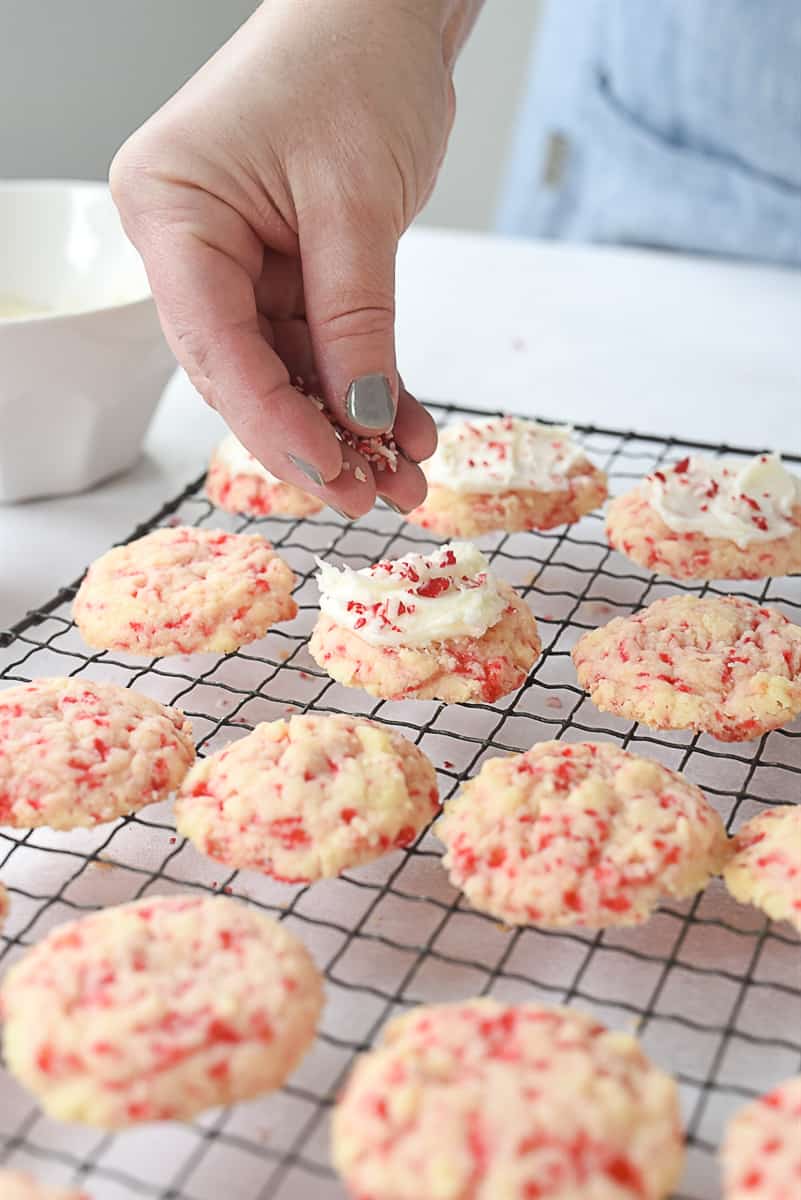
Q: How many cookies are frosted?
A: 4